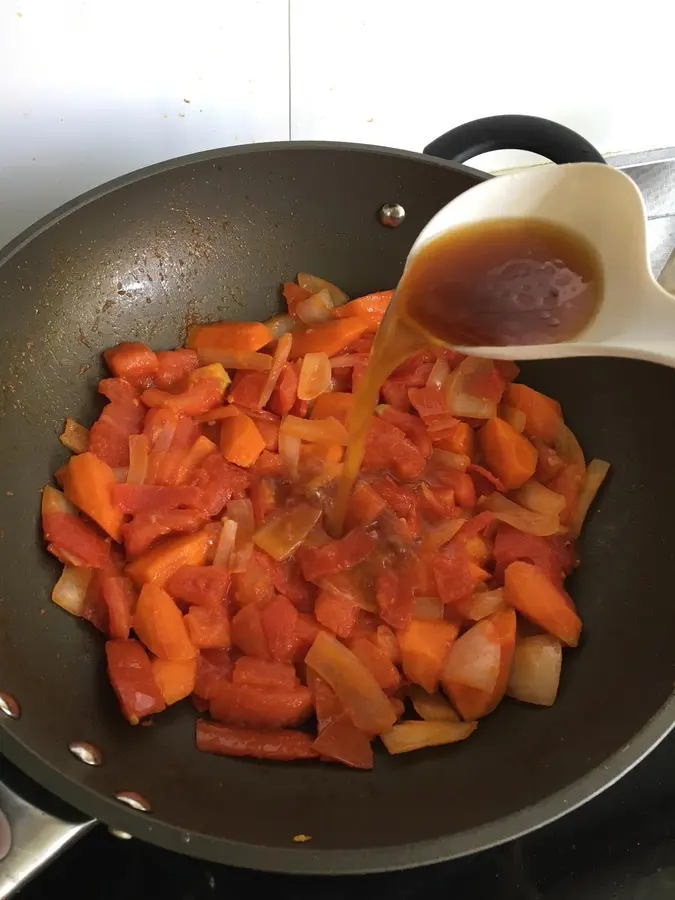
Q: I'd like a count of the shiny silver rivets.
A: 4